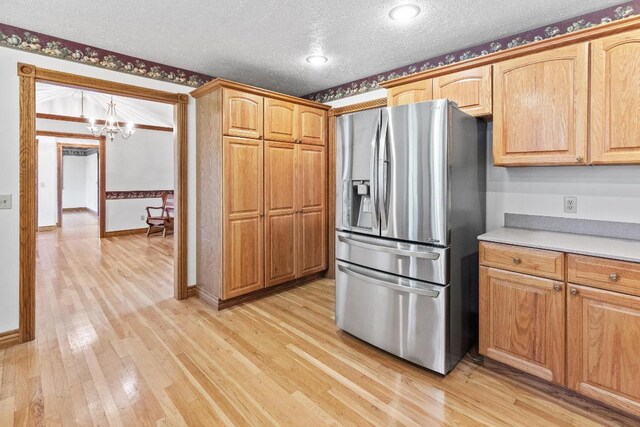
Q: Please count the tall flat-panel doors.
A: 3